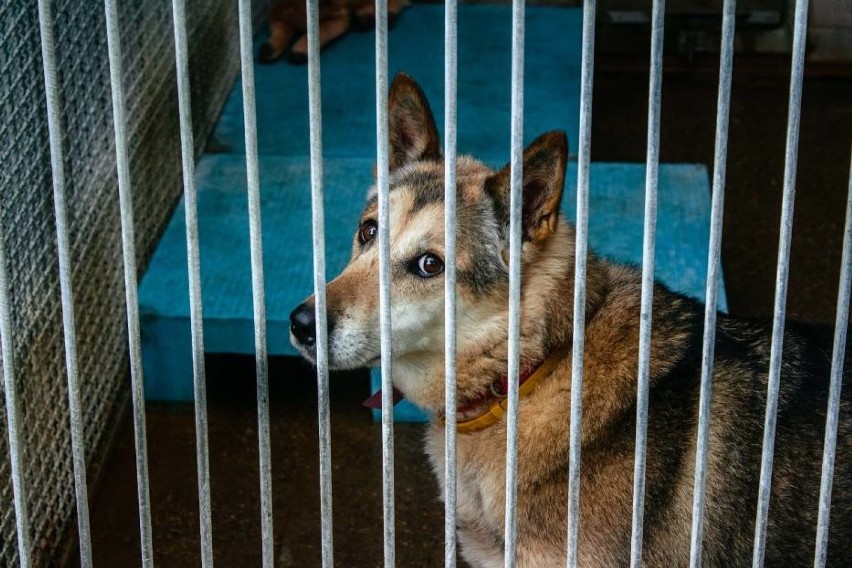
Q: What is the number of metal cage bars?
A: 14